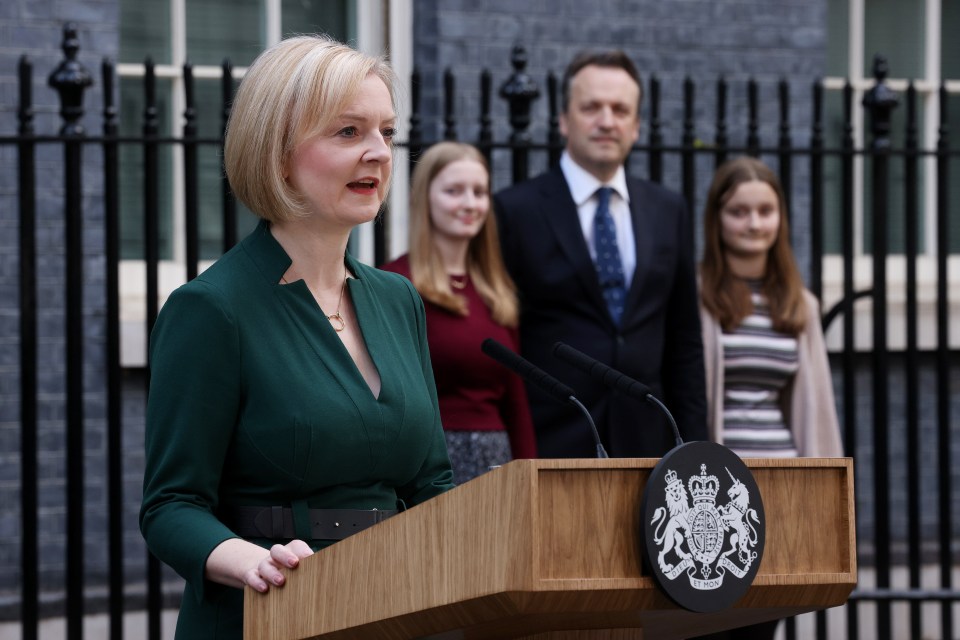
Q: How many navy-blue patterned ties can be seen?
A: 1